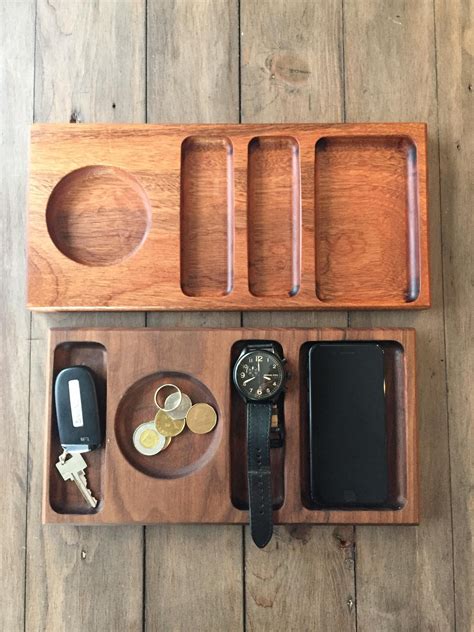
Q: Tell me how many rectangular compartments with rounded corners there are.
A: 6